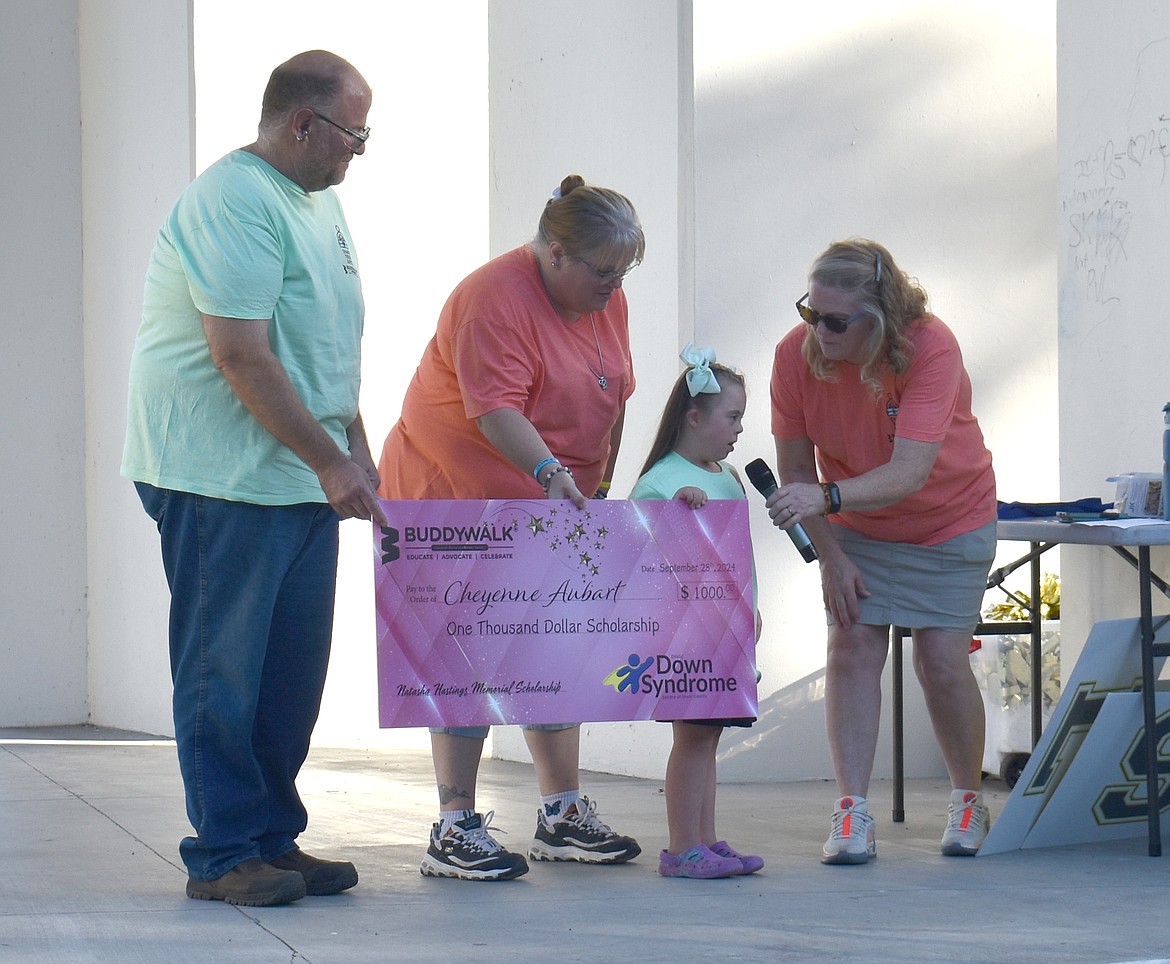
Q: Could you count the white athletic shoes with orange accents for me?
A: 2